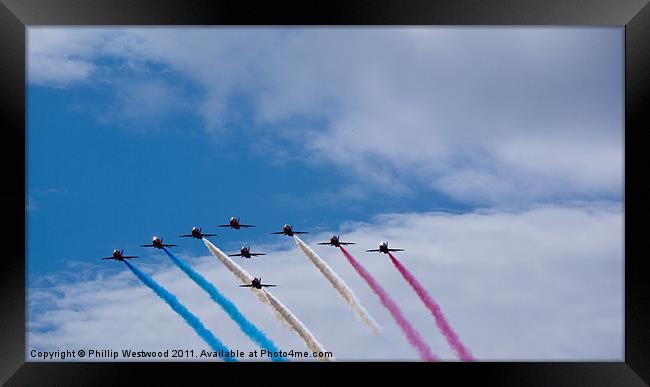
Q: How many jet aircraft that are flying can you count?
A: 9